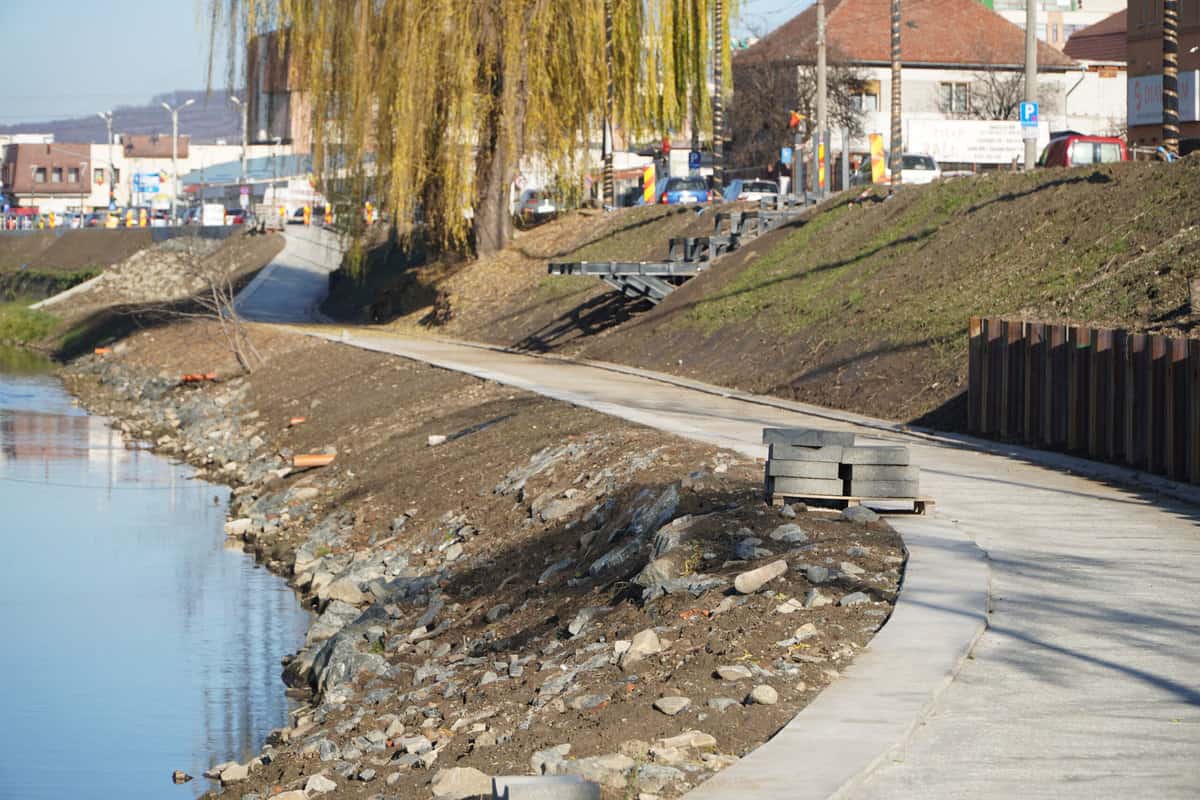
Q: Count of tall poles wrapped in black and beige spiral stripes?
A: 4